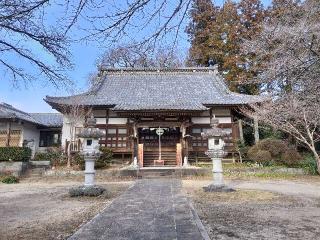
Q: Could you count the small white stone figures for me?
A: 2